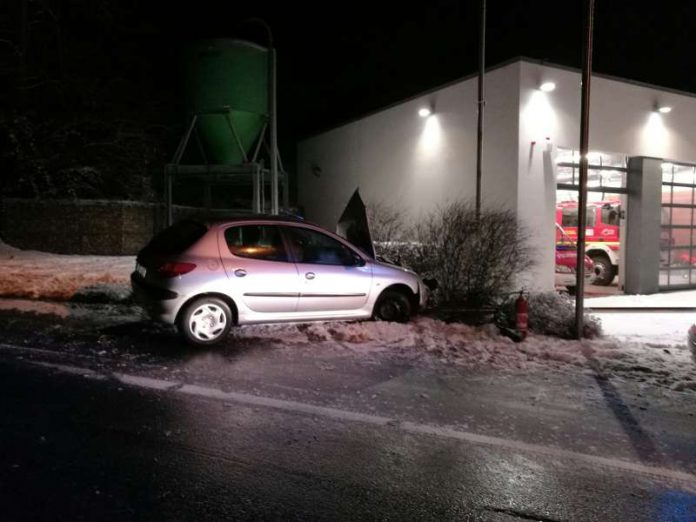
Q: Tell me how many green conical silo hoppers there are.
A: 1